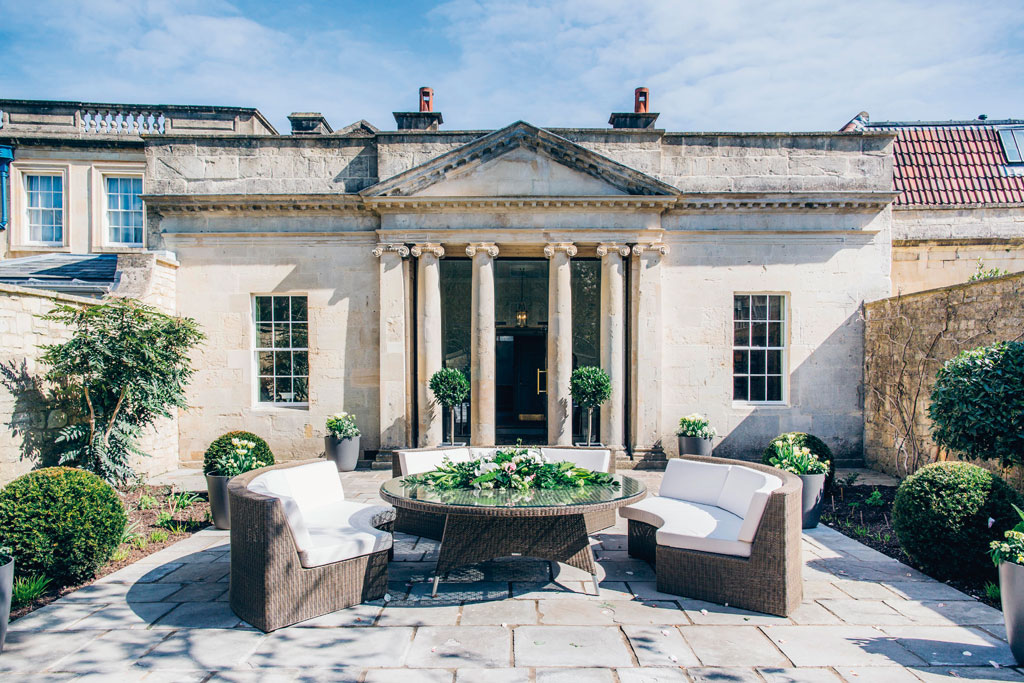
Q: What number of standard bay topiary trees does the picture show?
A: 2